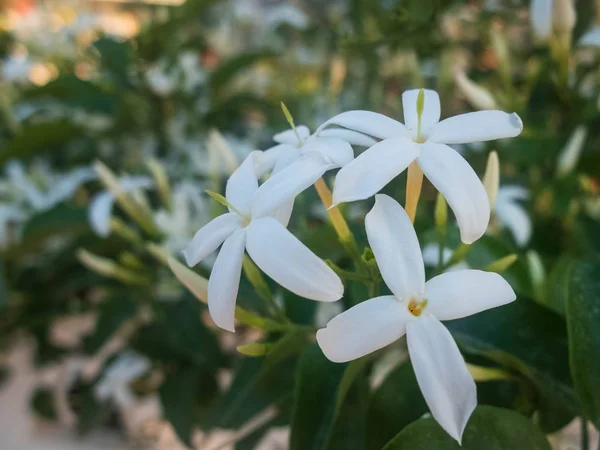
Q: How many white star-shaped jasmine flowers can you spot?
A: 4